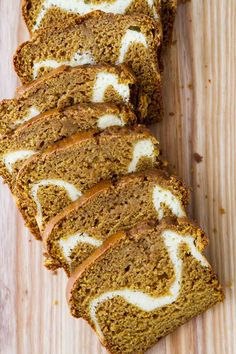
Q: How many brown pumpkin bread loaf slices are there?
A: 7